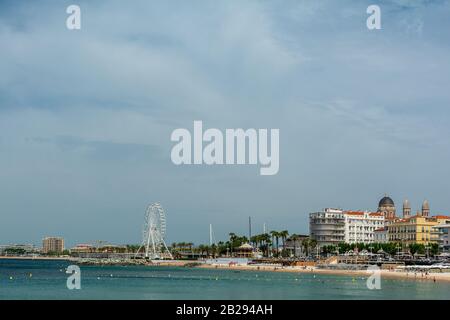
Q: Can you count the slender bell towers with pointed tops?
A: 2